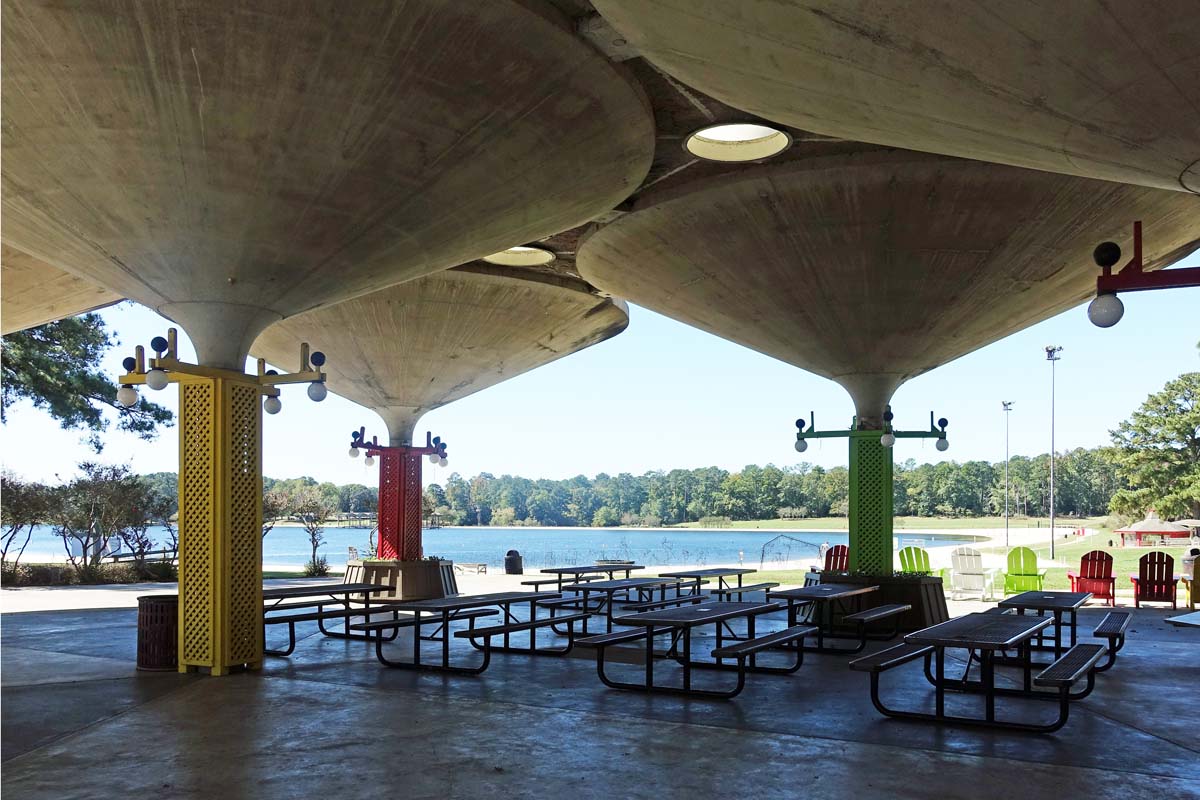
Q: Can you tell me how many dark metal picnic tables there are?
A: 9